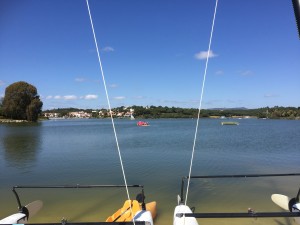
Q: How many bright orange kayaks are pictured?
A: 1